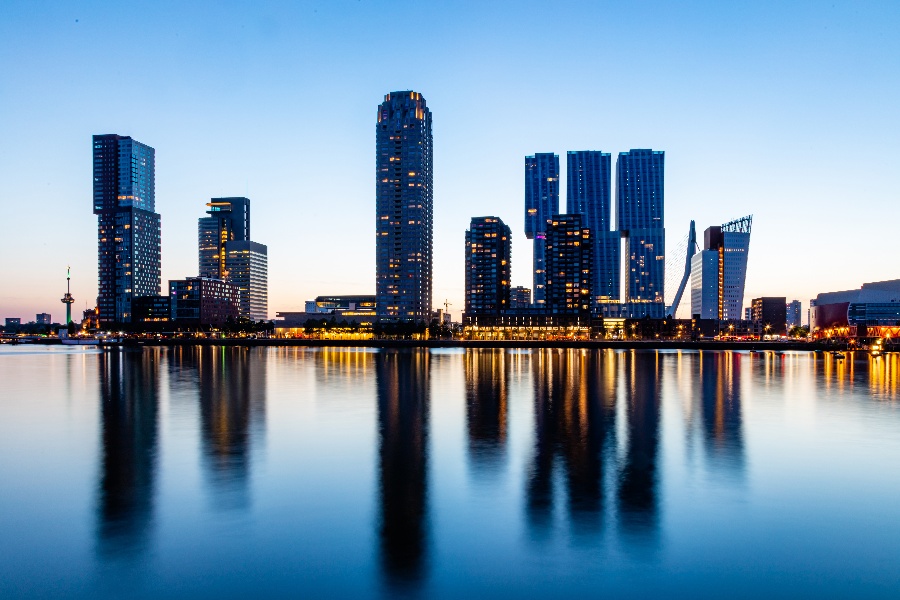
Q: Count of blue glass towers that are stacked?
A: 3